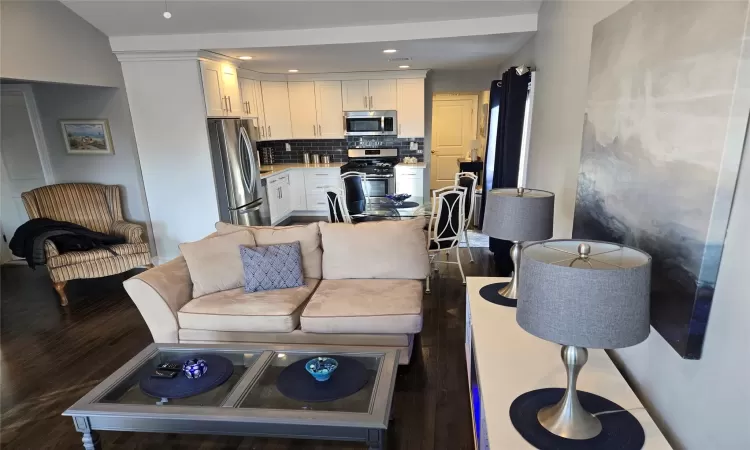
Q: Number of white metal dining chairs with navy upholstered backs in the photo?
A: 4